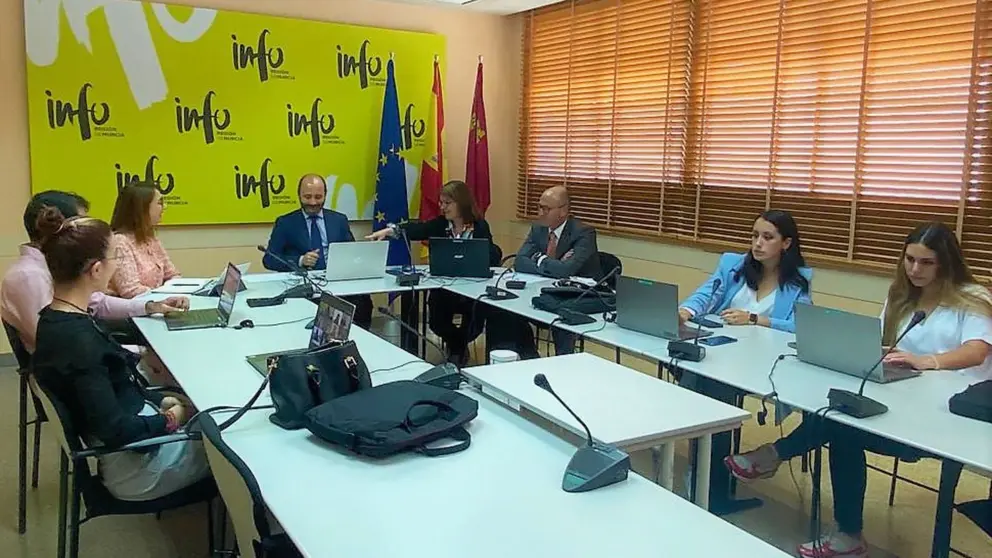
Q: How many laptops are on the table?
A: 6